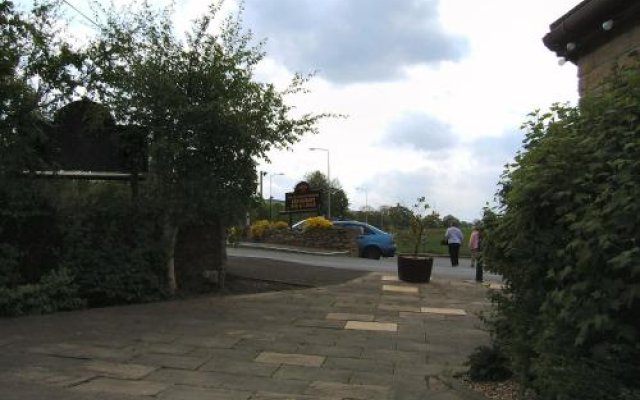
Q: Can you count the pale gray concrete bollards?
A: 0